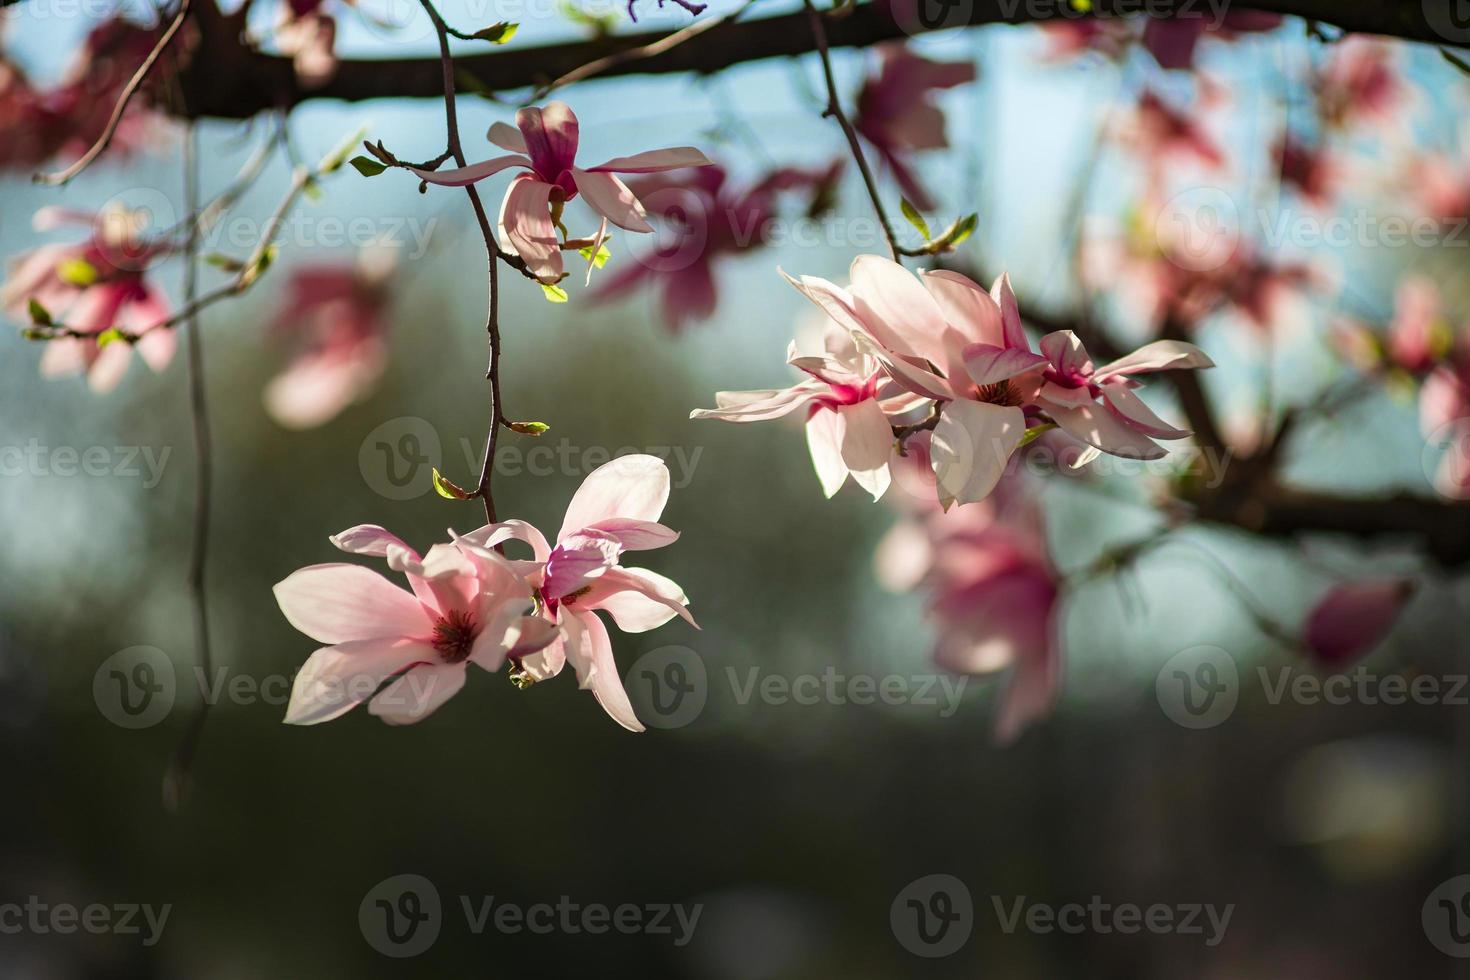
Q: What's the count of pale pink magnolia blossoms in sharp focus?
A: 6